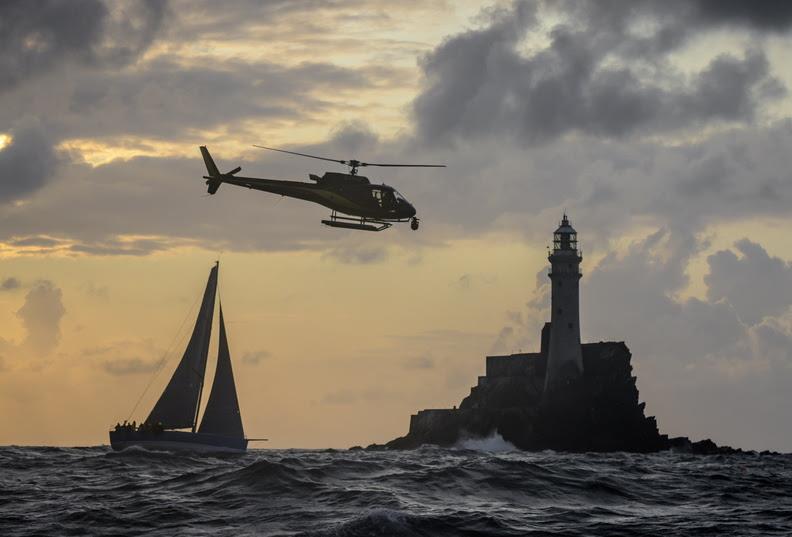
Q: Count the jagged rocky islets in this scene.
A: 1